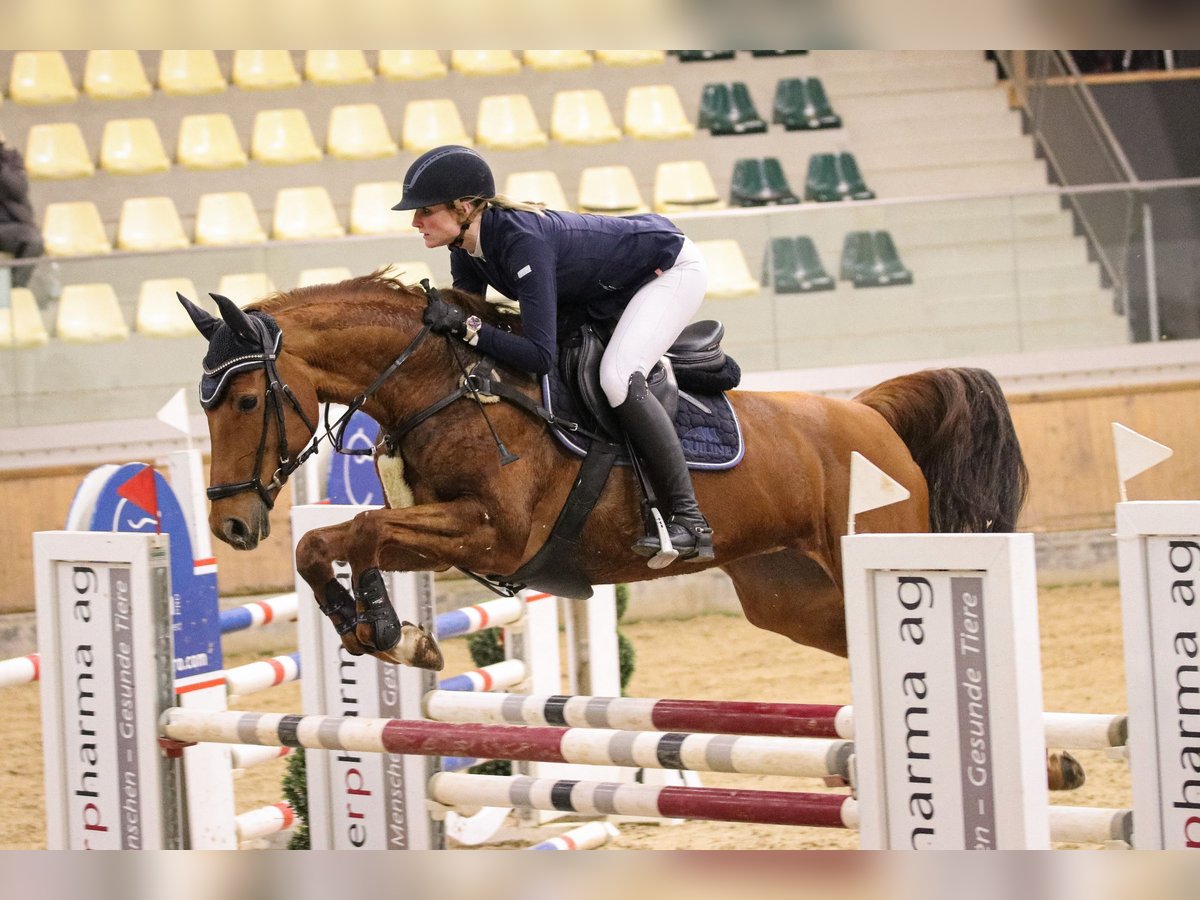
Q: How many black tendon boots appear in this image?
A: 2